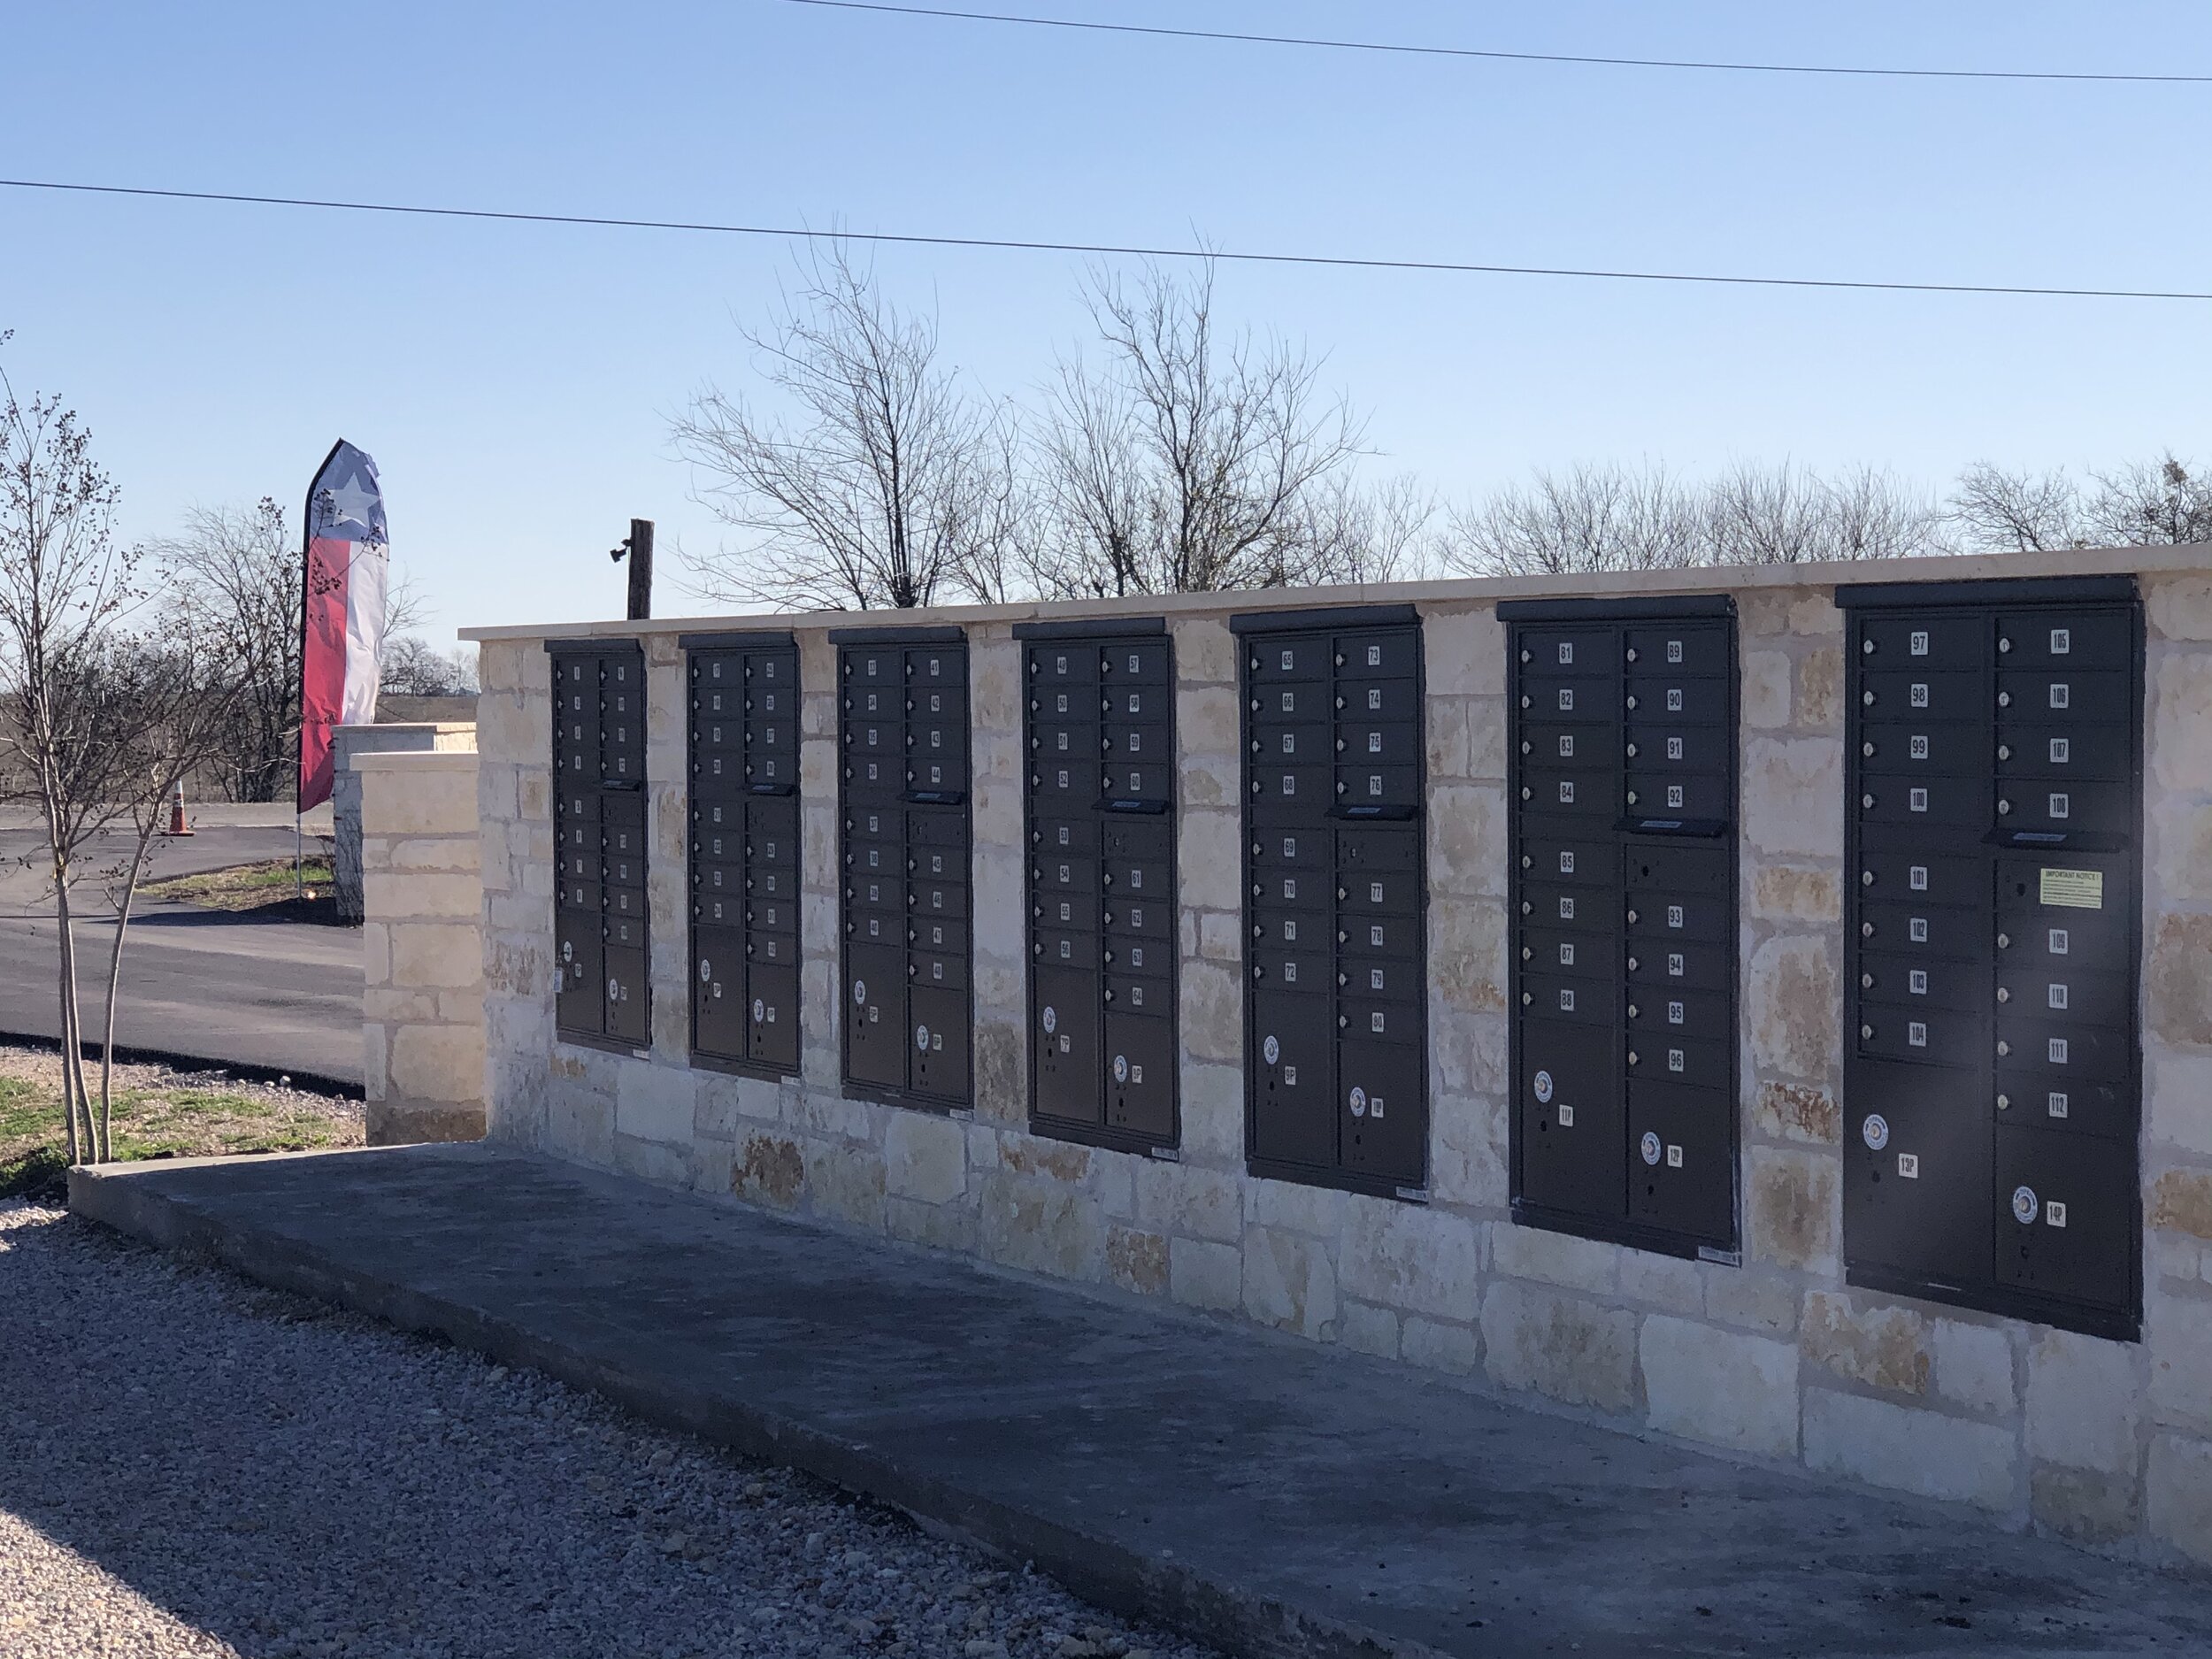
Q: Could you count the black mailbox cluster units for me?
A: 7